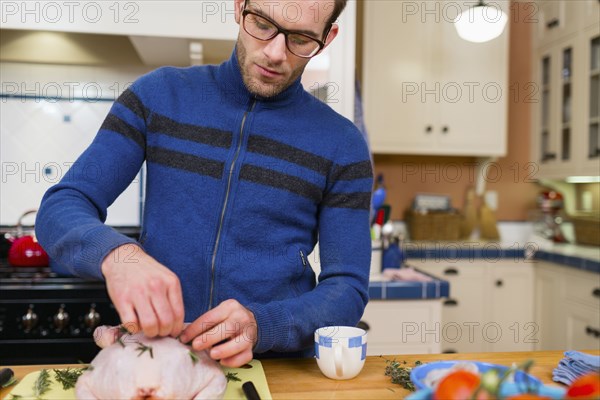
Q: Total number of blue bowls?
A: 2